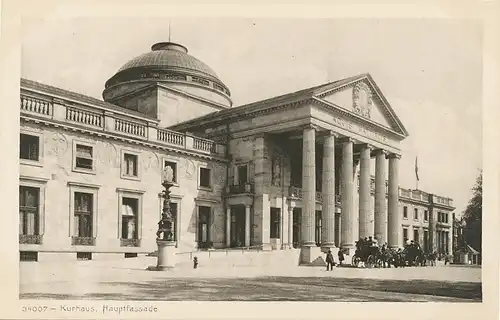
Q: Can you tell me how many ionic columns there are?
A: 6